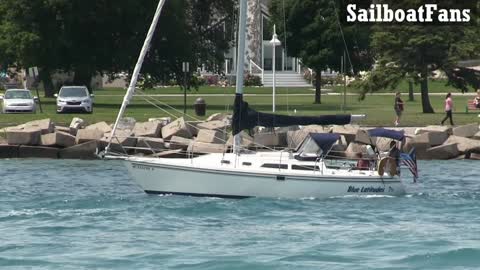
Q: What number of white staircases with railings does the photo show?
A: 1